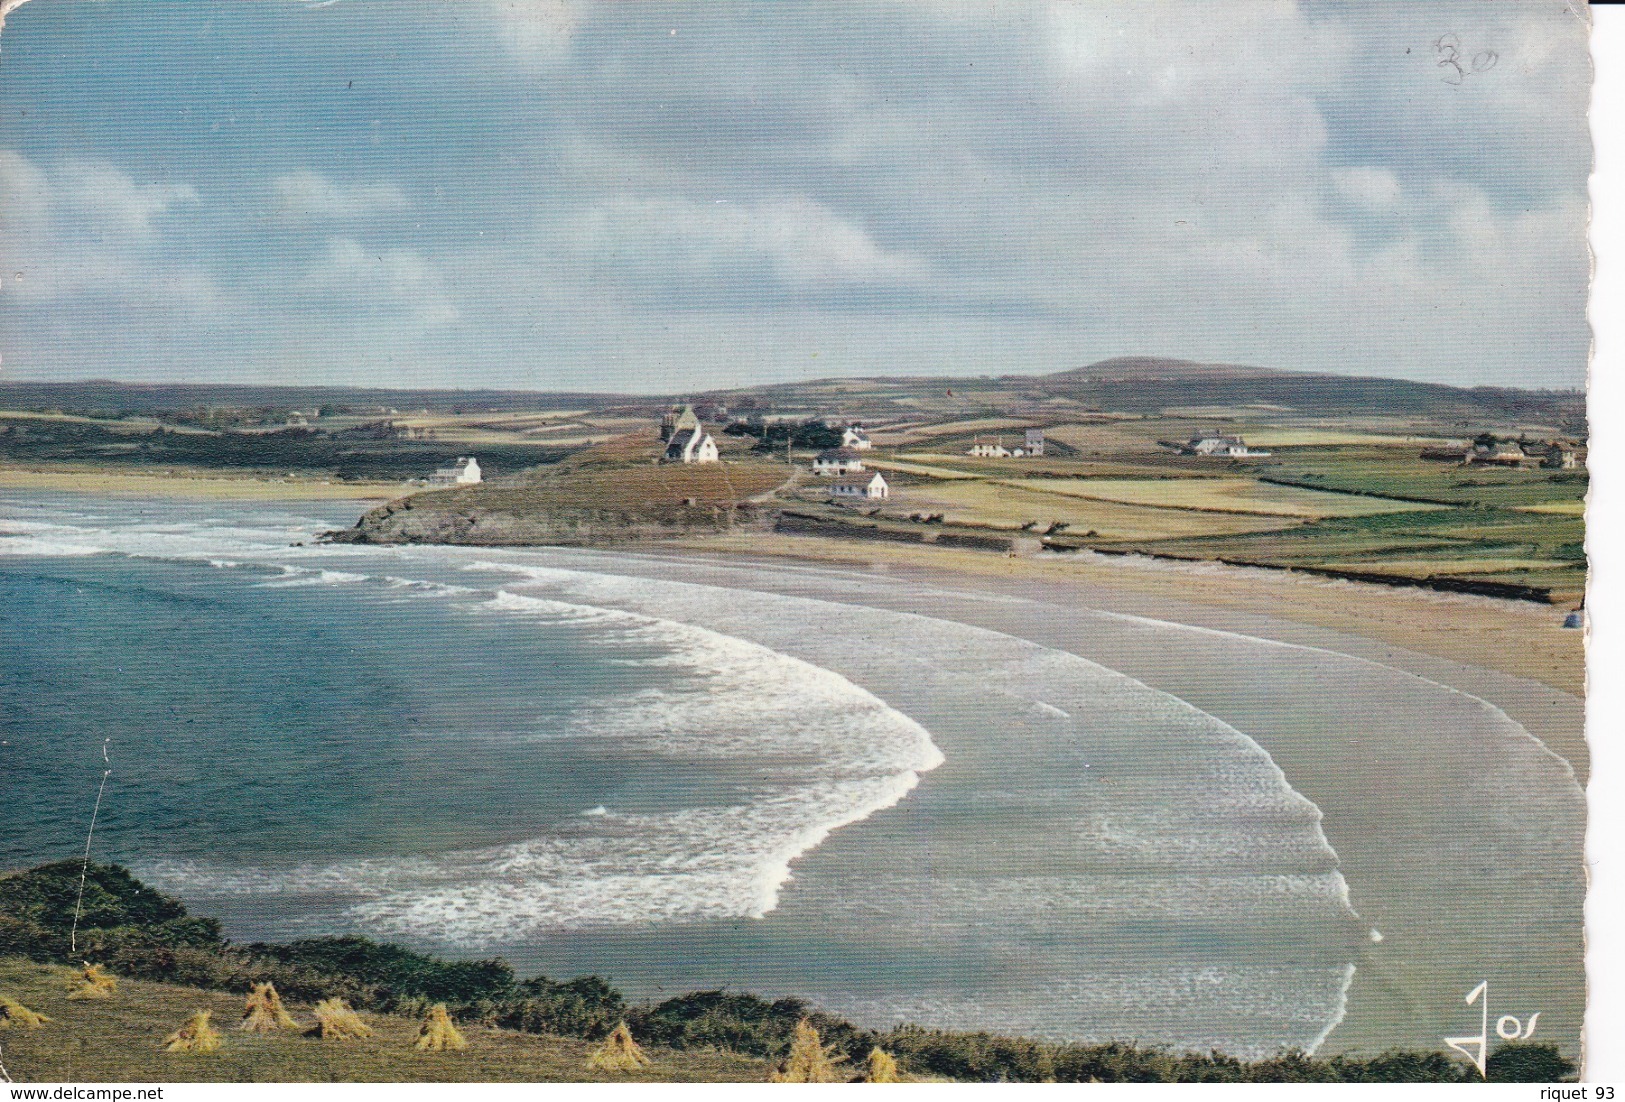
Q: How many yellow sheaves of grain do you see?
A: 9